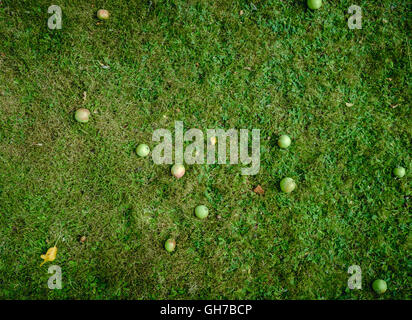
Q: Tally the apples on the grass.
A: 11